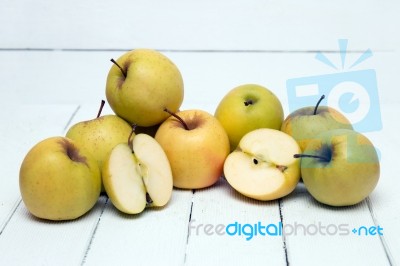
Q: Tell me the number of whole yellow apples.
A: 7